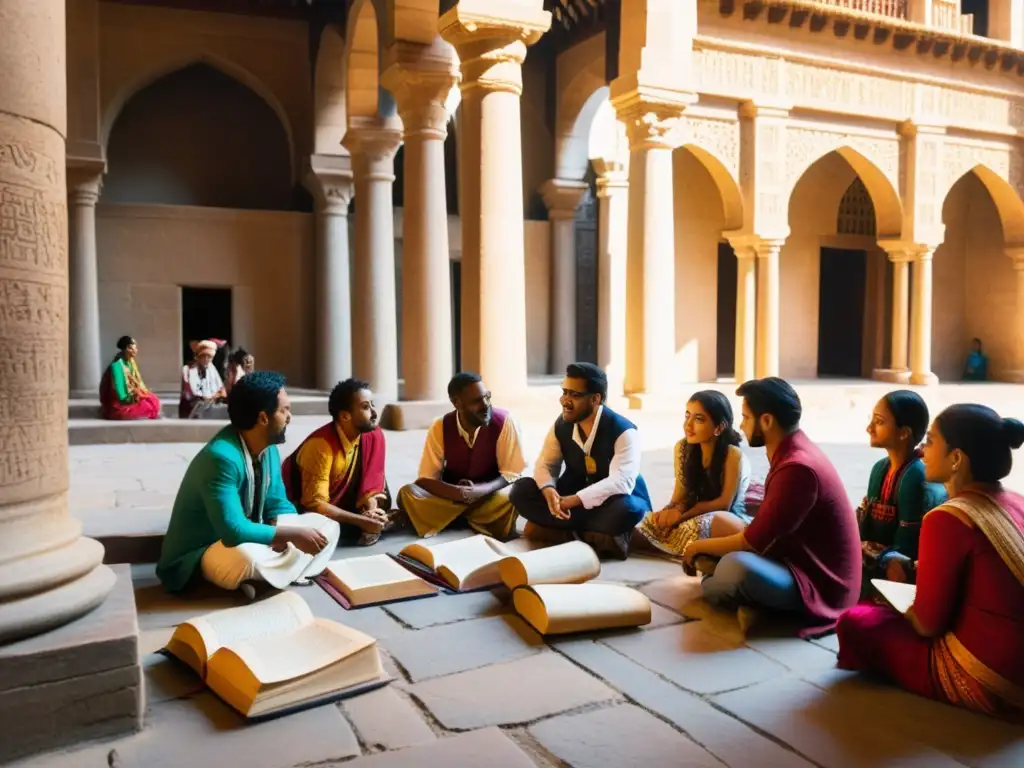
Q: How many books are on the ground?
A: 5